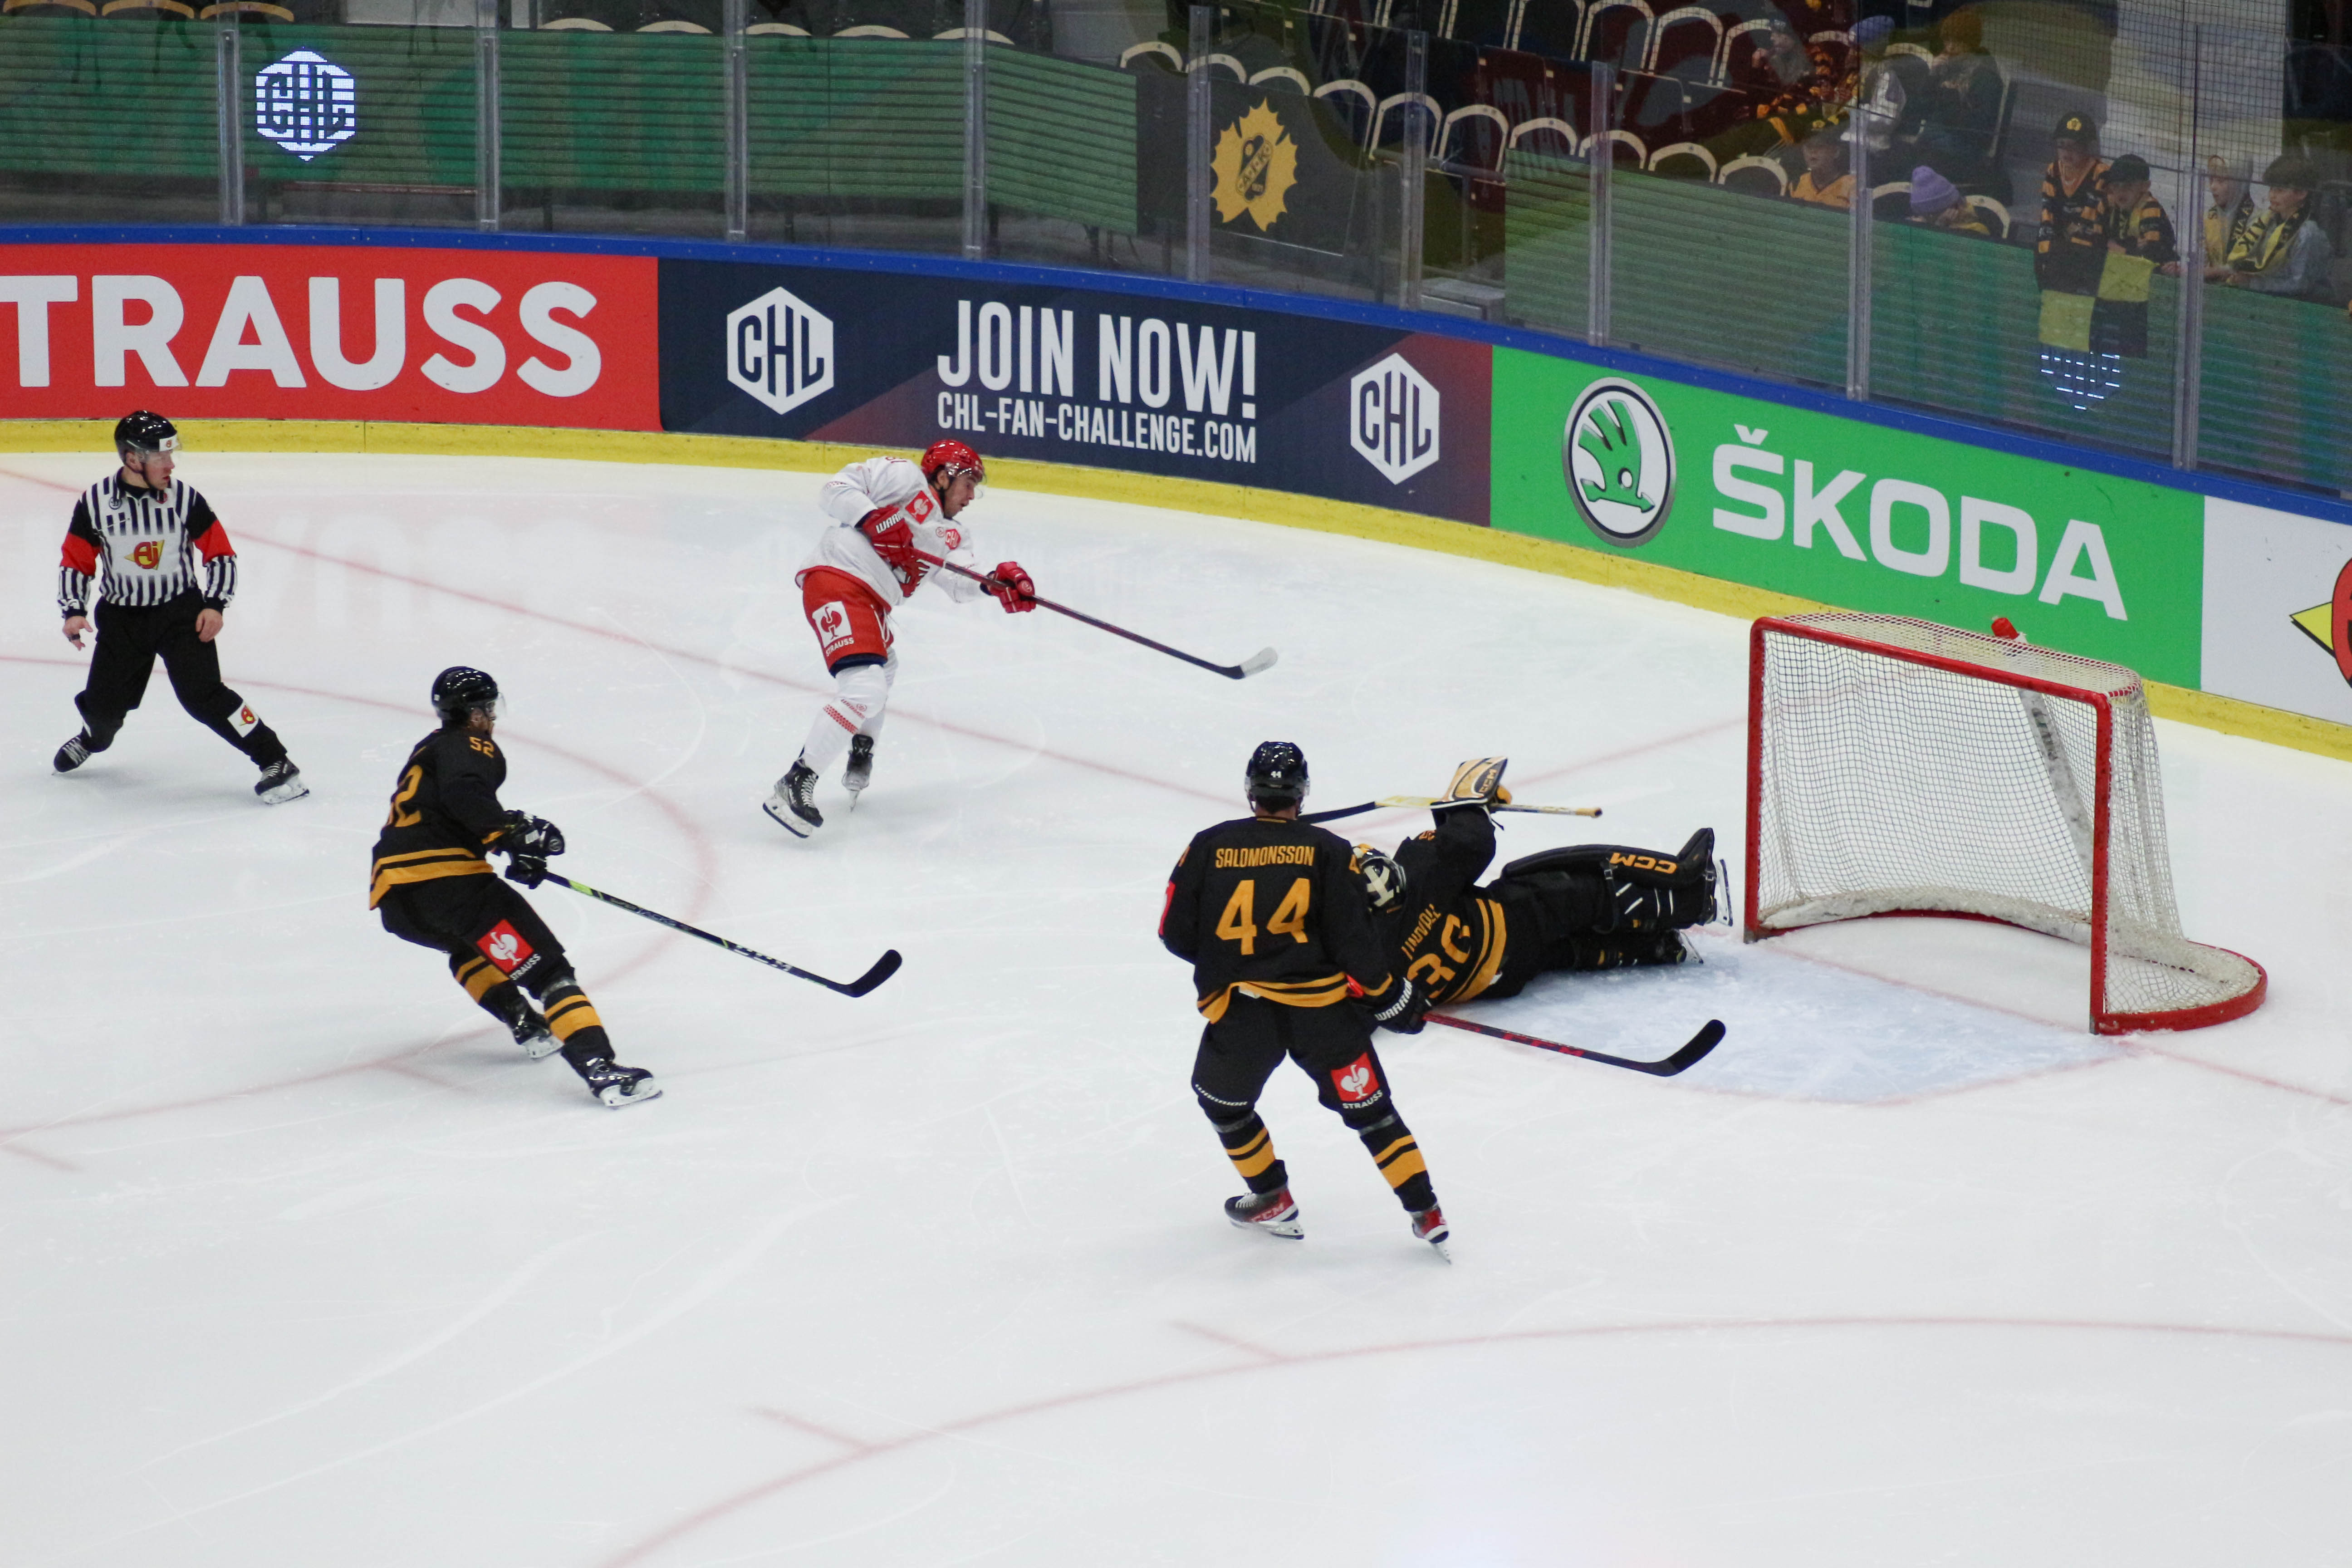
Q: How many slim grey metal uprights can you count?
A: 9